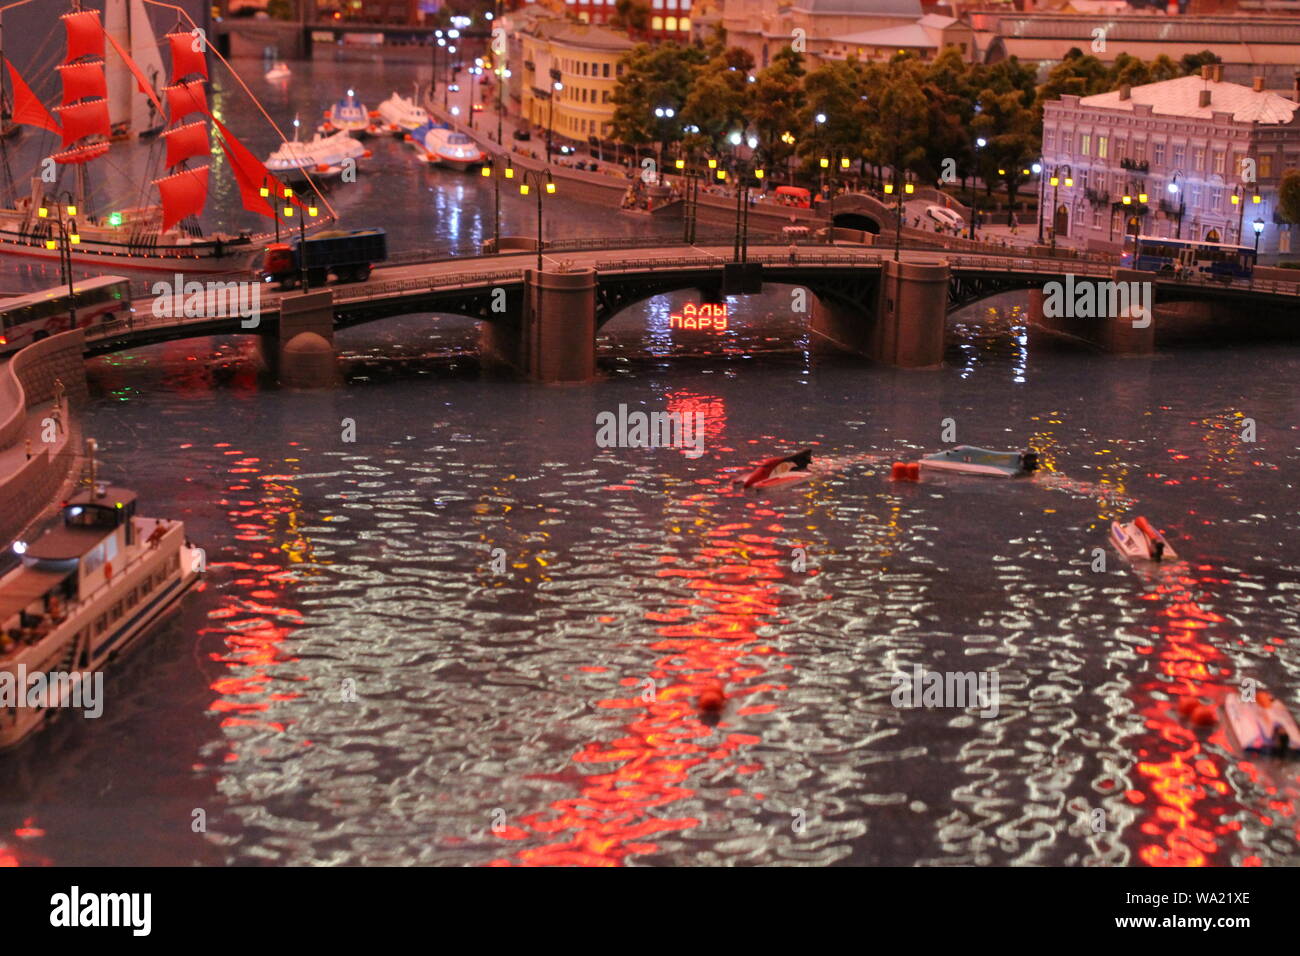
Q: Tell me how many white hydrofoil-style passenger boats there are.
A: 4